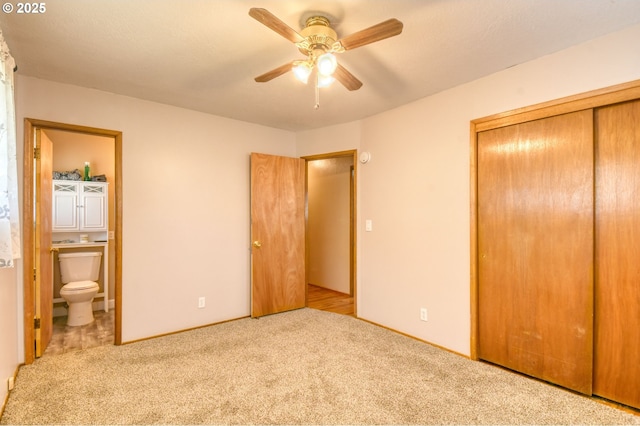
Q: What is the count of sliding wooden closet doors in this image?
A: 2